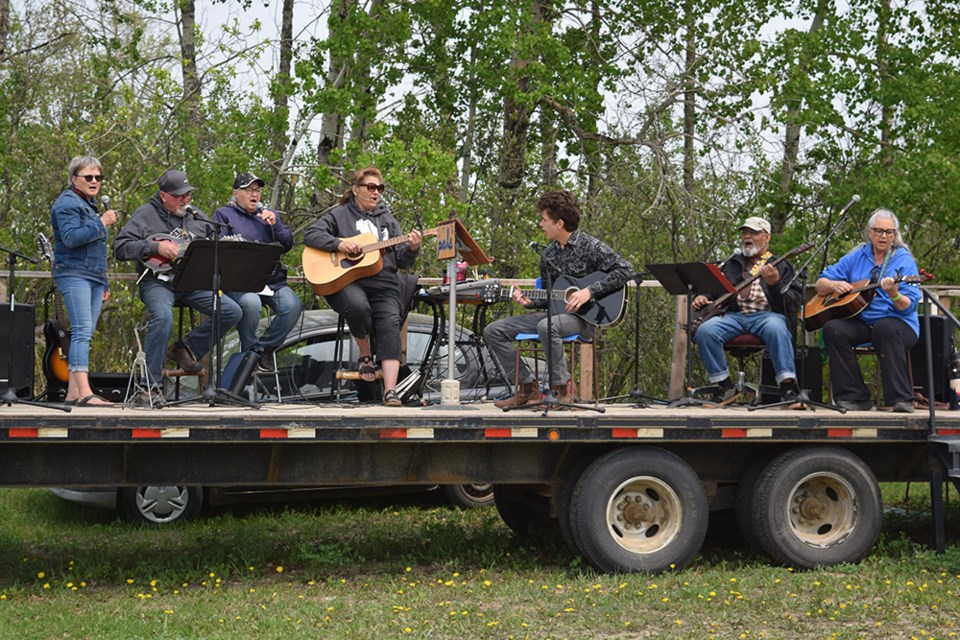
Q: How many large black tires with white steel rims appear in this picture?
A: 2